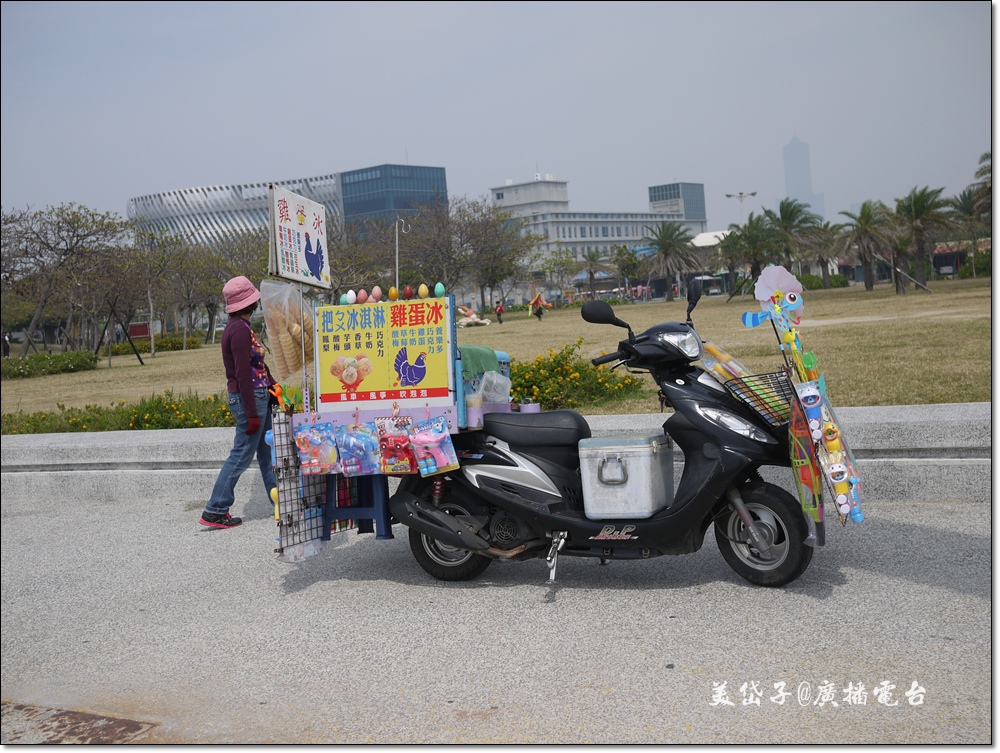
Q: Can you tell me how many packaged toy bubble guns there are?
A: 4